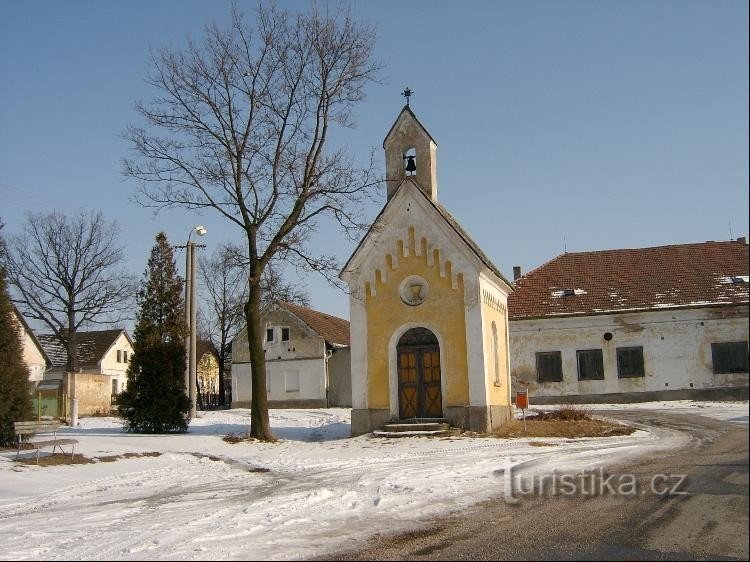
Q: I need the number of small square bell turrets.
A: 1